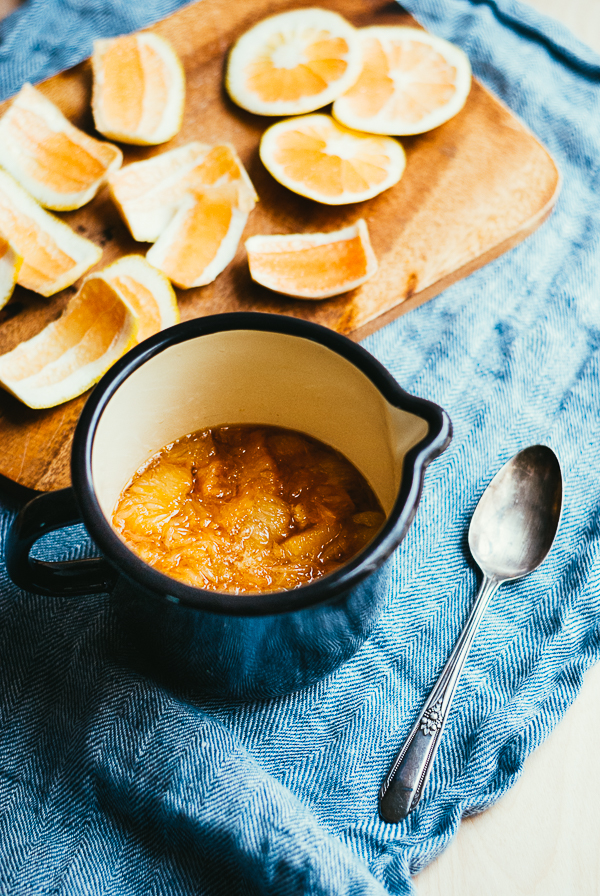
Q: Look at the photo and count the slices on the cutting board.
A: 3